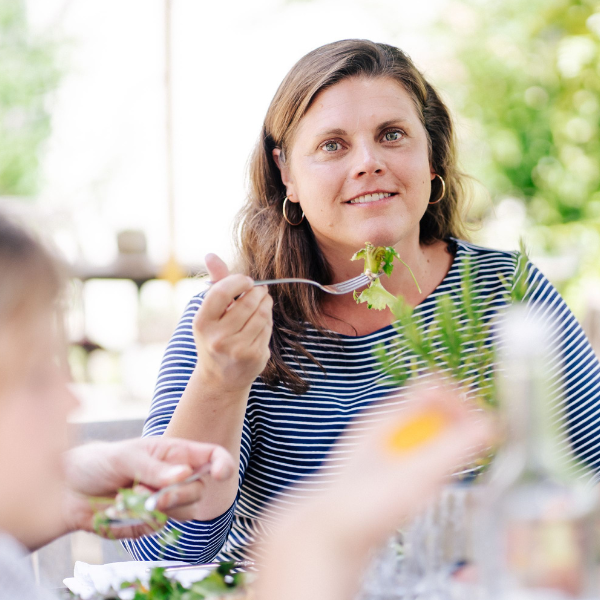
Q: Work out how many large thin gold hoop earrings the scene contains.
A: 2